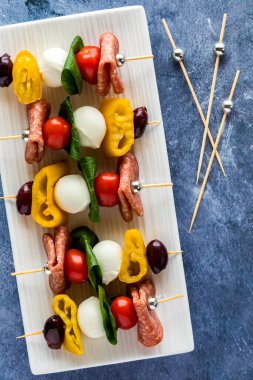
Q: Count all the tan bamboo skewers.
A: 8